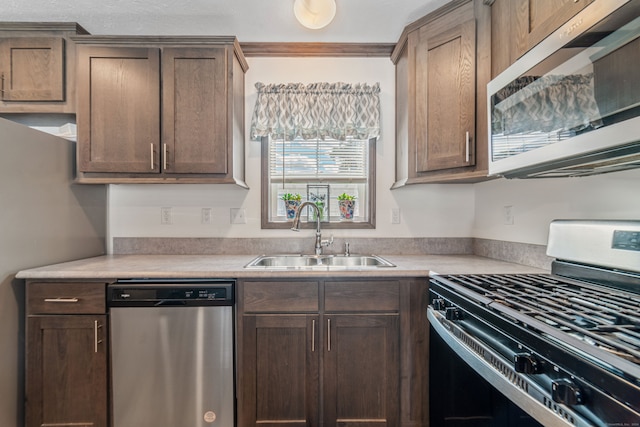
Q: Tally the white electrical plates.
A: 5